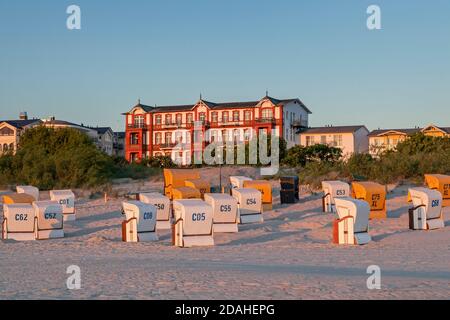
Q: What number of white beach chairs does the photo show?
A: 13